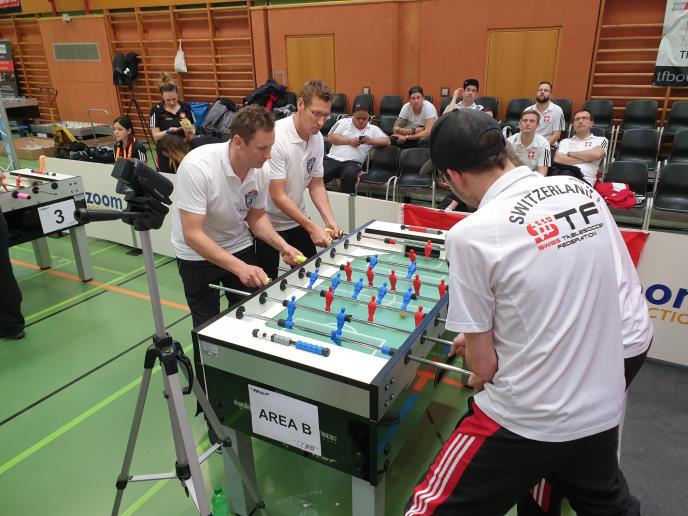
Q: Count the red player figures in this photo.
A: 10